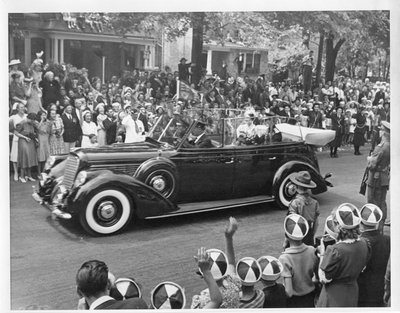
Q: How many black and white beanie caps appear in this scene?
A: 9